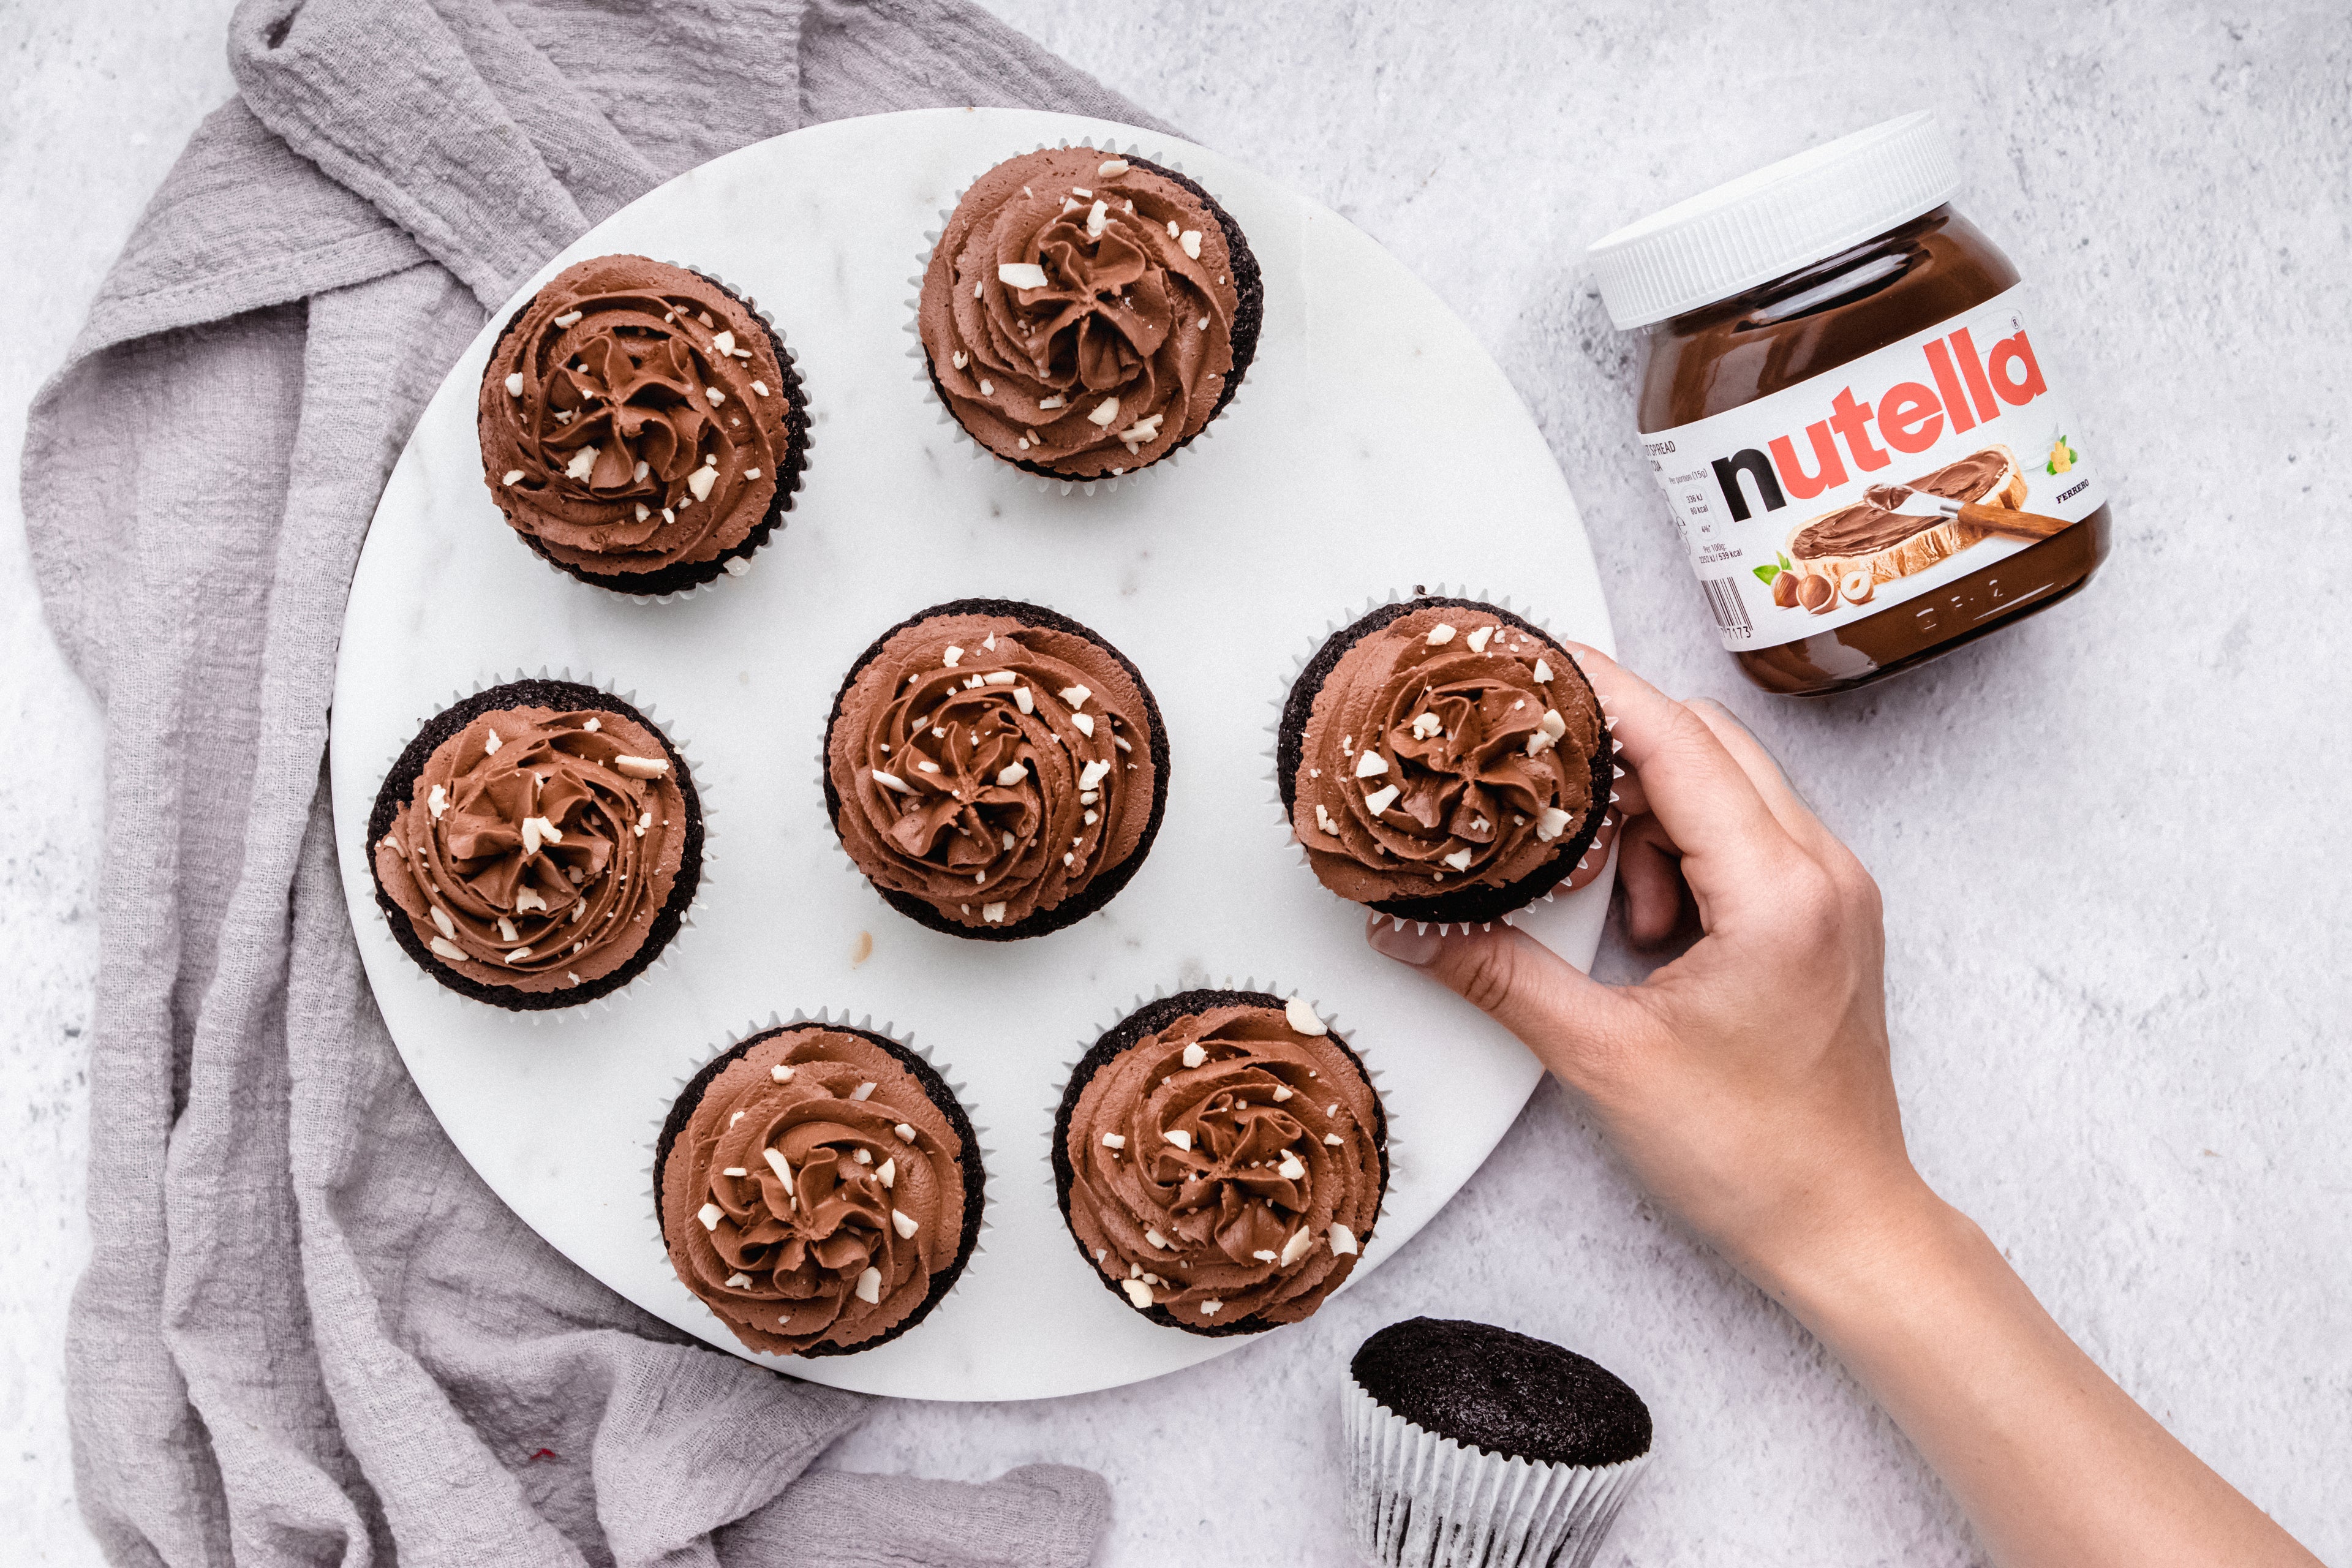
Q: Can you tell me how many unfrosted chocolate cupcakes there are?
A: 1